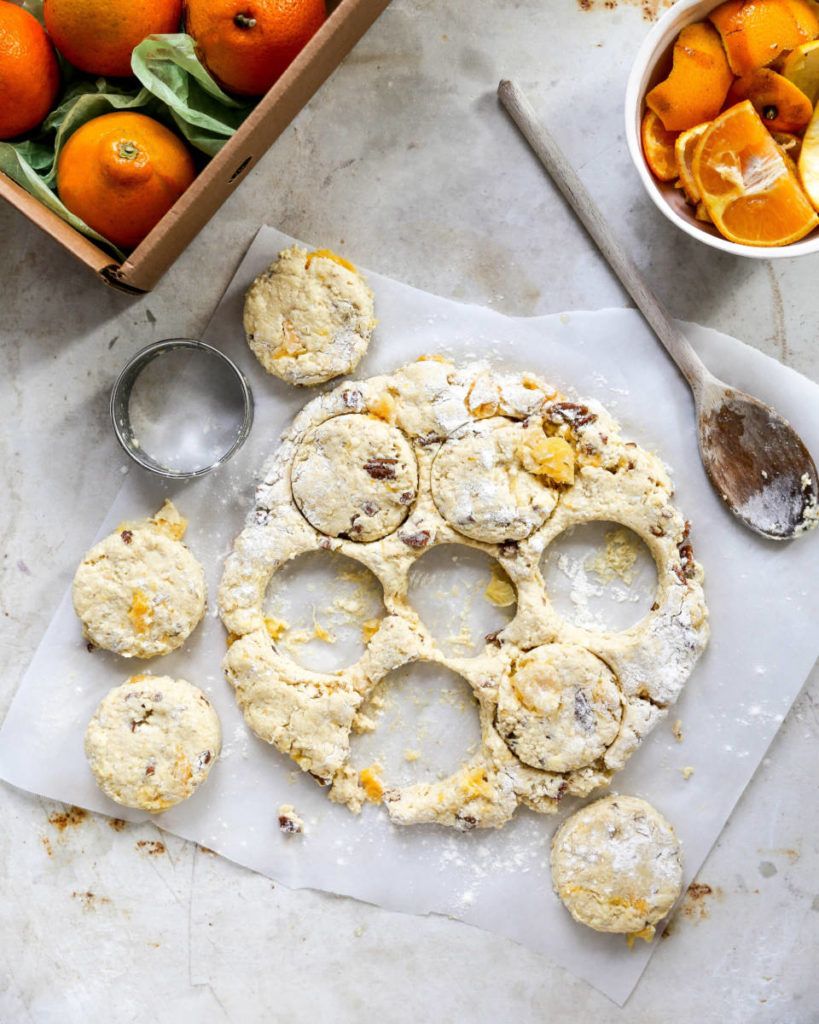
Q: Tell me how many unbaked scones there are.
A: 7